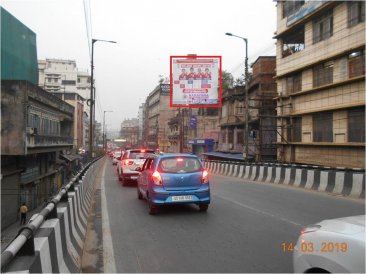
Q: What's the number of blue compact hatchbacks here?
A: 1